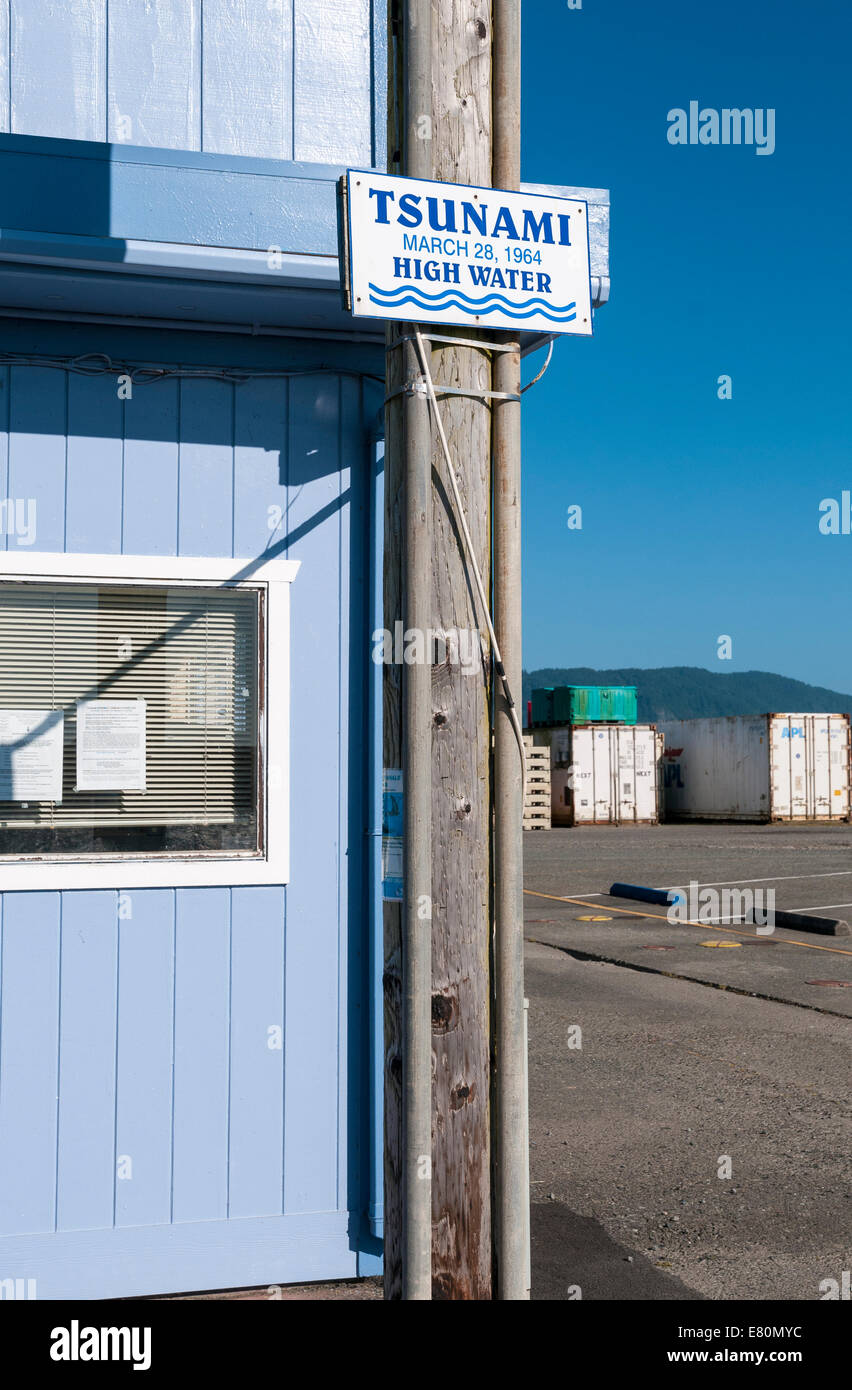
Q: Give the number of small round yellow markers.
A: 2